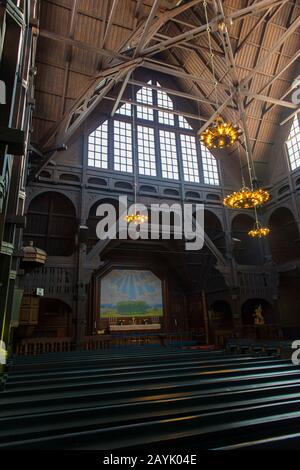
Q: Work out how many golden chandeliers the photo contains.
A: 4